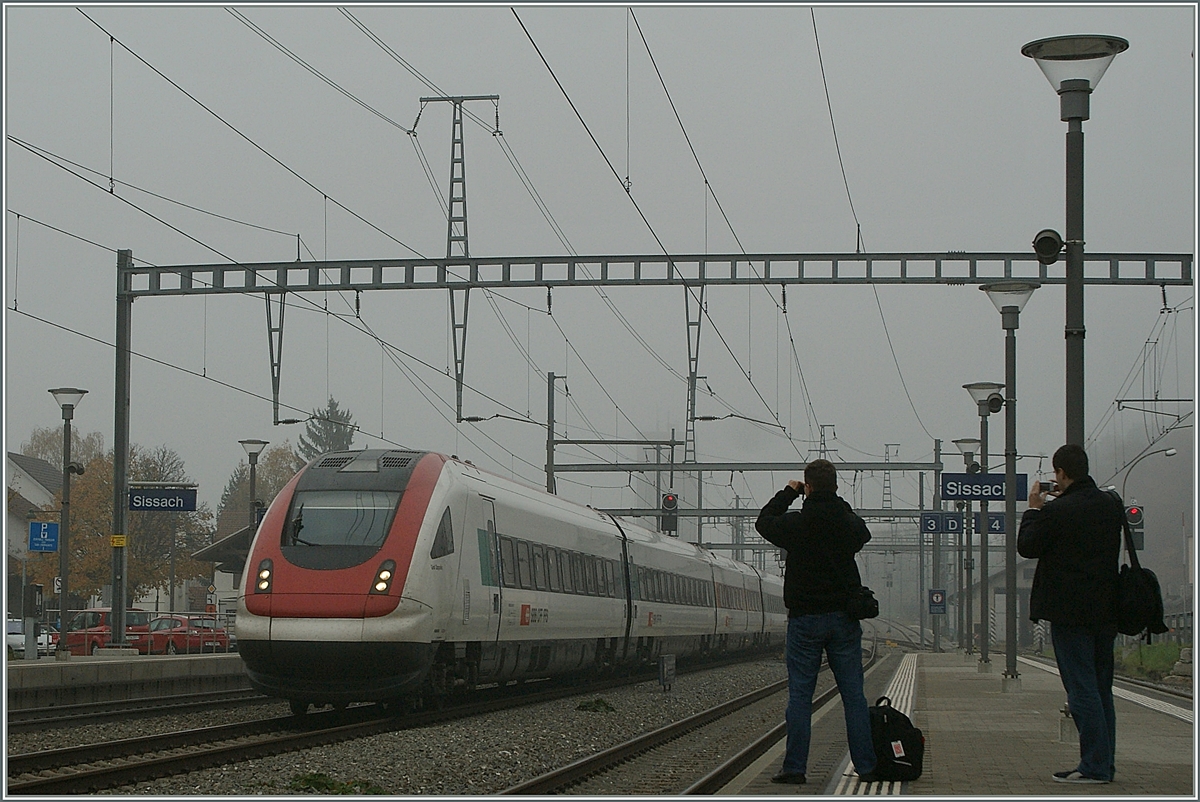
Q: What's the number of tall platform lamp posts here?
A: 6